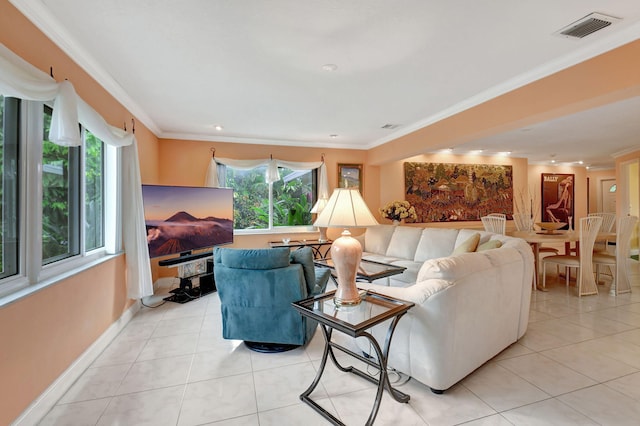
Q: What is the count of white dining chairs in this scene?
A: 6